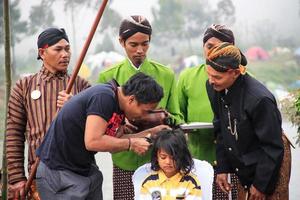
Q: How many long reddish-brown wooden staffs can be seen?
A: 1